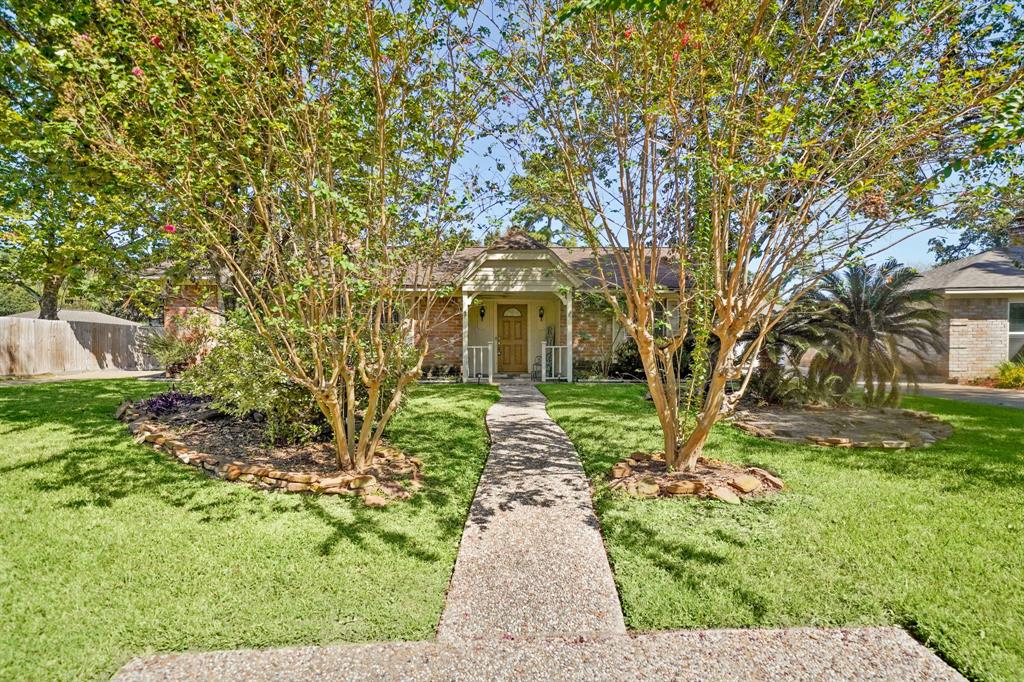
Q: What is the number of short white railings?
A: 2